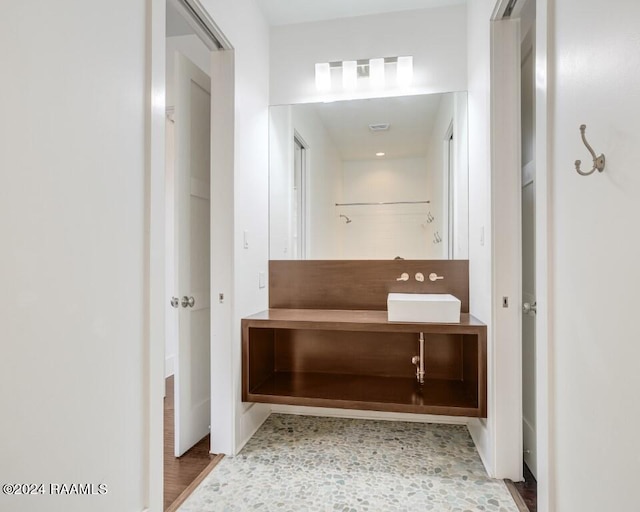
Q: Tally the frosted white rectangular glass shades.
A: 4